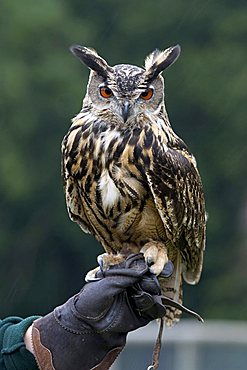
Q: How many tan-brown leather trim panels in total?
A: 2